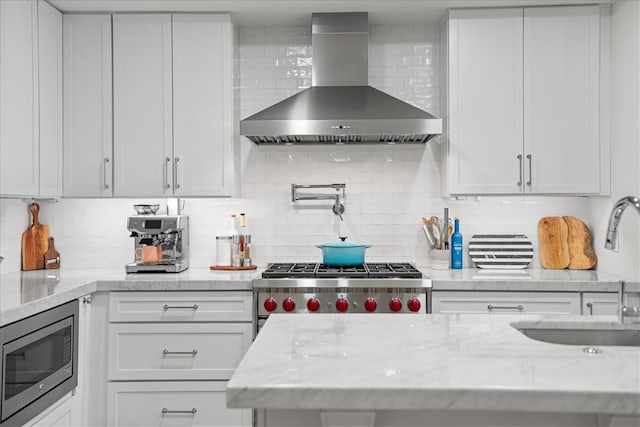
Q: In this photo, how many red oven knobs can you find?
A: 7